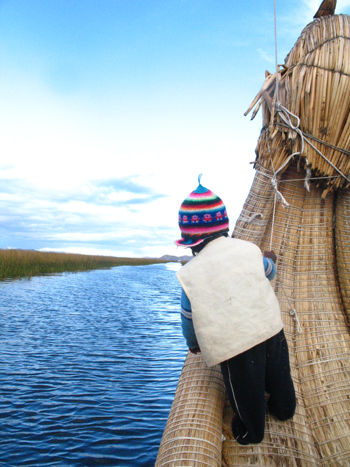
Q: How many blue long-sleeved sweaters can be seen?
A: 1